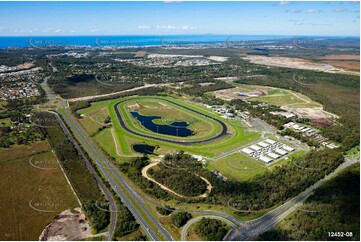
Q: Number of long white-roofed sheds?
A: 8